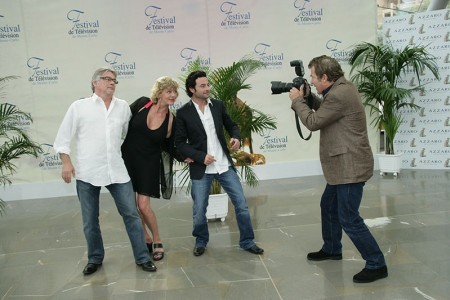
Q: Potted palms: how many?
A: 3